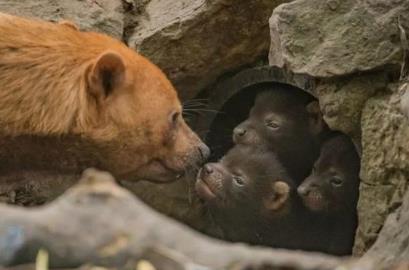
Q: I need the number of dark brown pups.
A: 3